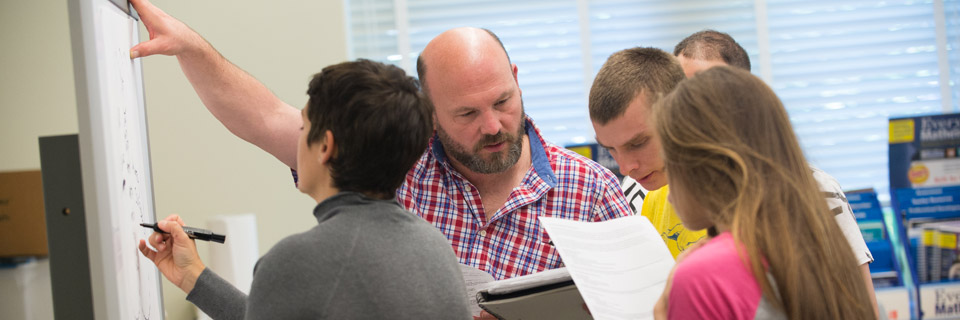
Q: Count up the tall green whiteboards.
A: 0